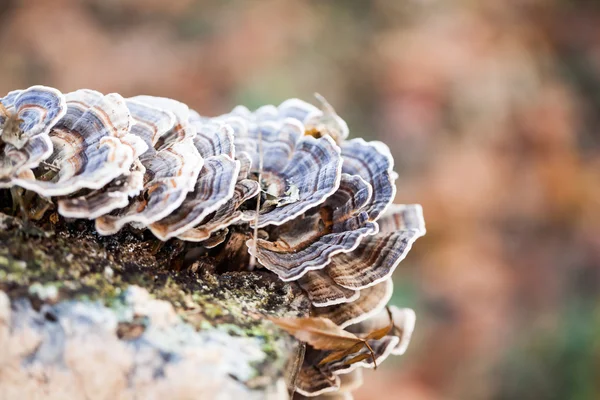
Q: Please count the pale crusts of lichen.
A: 1